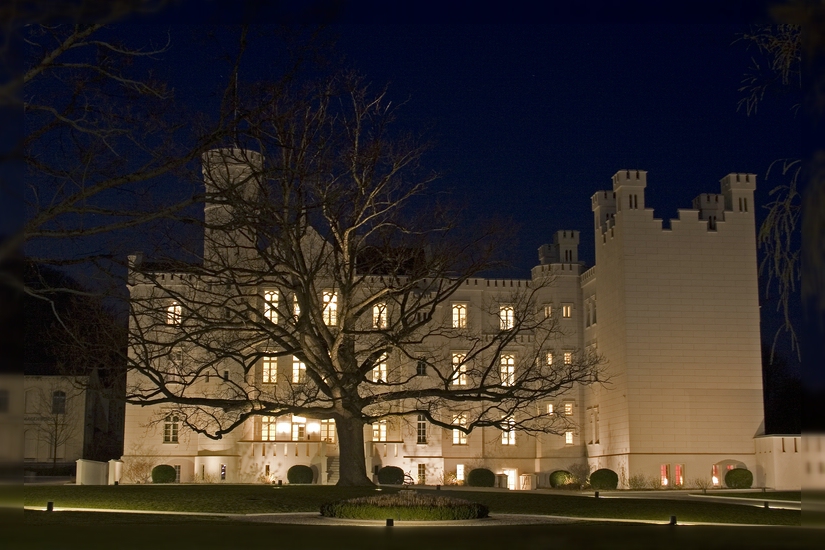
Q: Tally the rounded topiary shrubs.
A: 7